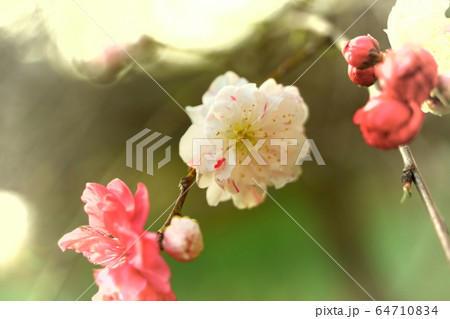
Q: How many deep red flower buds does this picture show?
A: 4